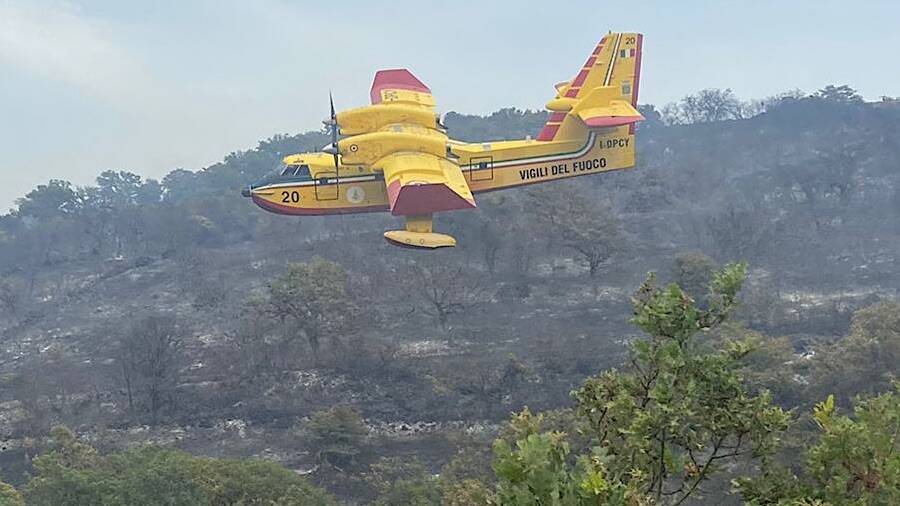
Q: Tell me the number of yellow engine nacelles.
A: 2